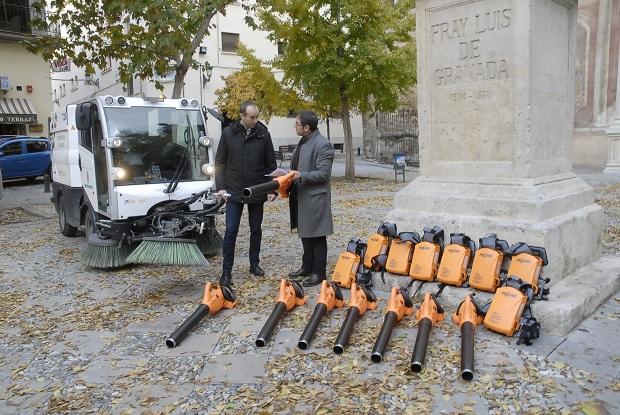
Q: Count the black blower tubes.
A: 8